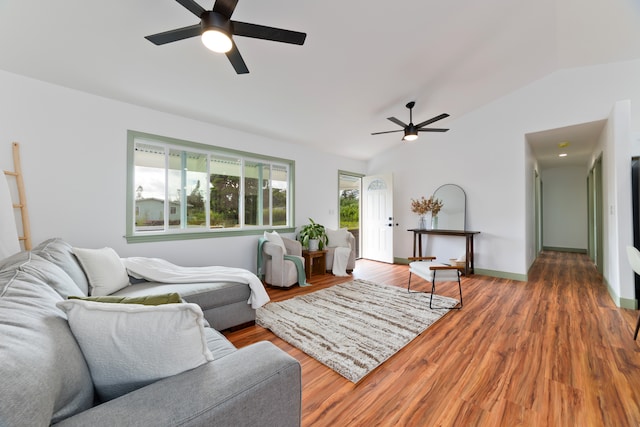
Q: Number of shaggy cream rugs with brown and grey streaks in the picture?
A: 1